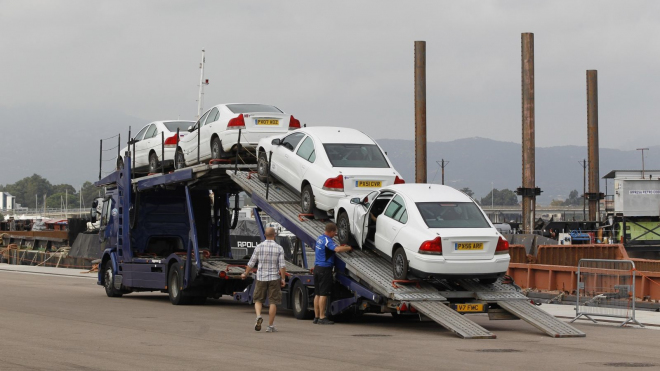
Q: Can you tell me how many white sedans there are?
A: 4